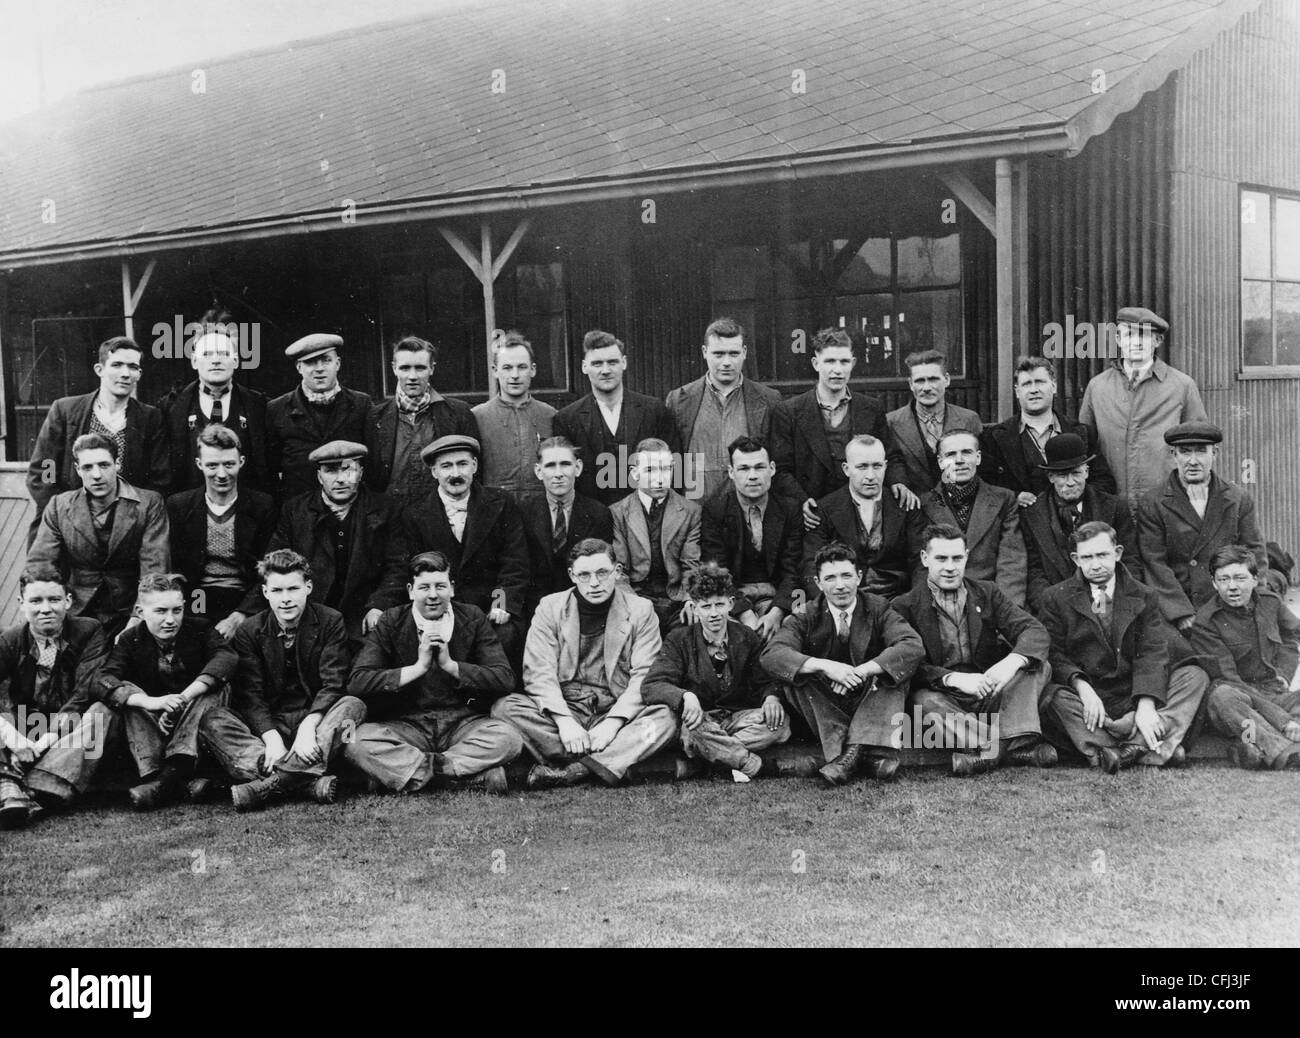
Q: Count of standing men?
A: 11